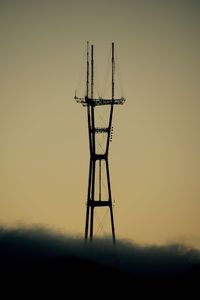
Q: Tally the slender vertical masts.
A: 3